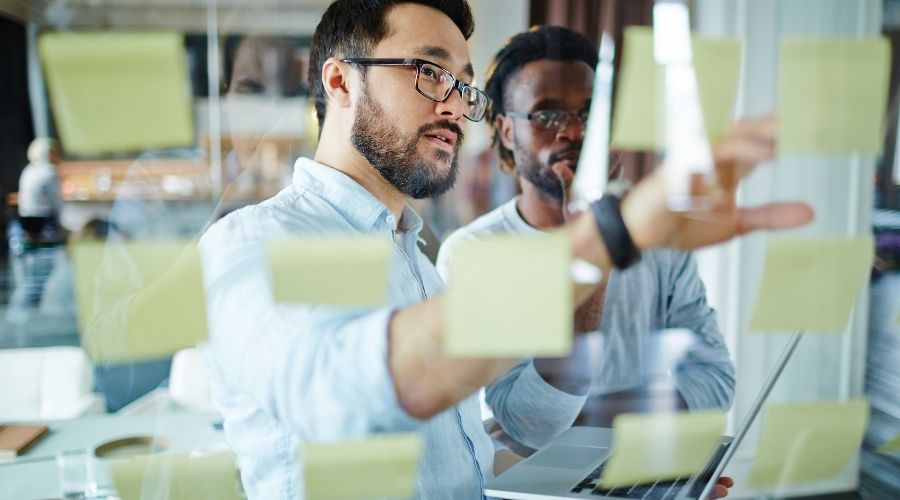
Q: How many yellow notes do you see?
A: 11